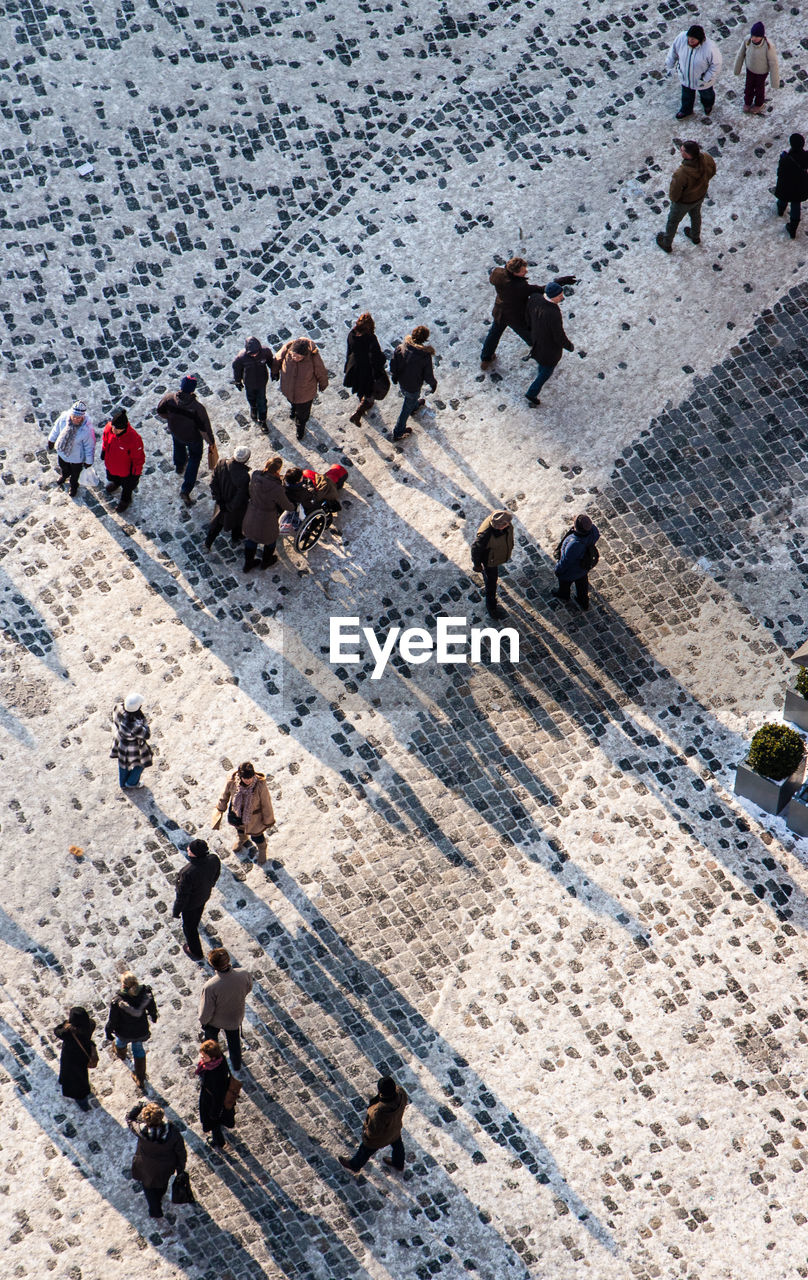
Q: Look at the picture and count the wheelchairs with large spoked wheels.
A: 1